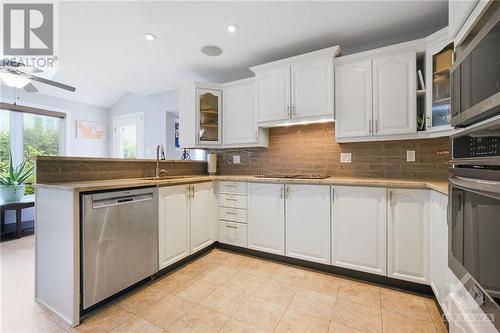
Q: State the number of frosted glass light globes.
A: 1